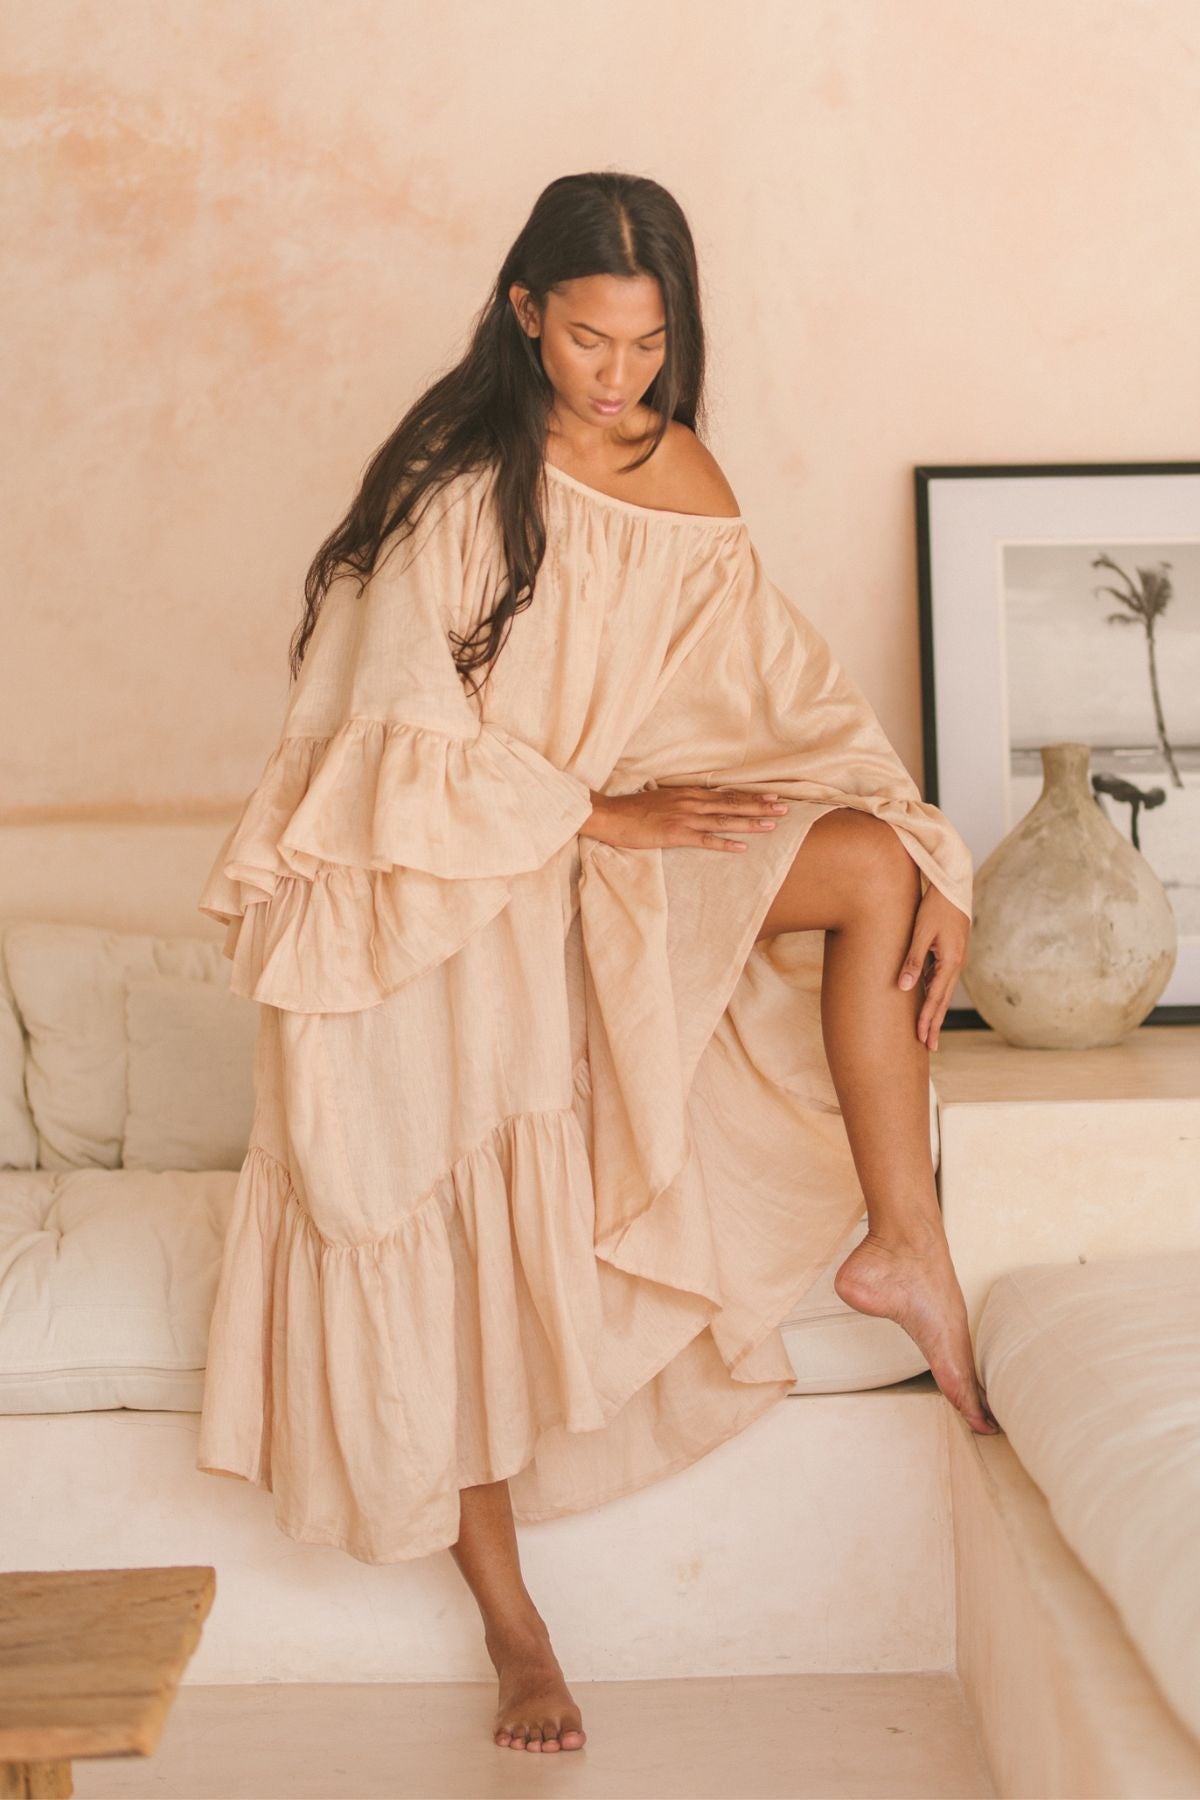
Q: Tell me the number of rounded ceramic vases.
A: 1